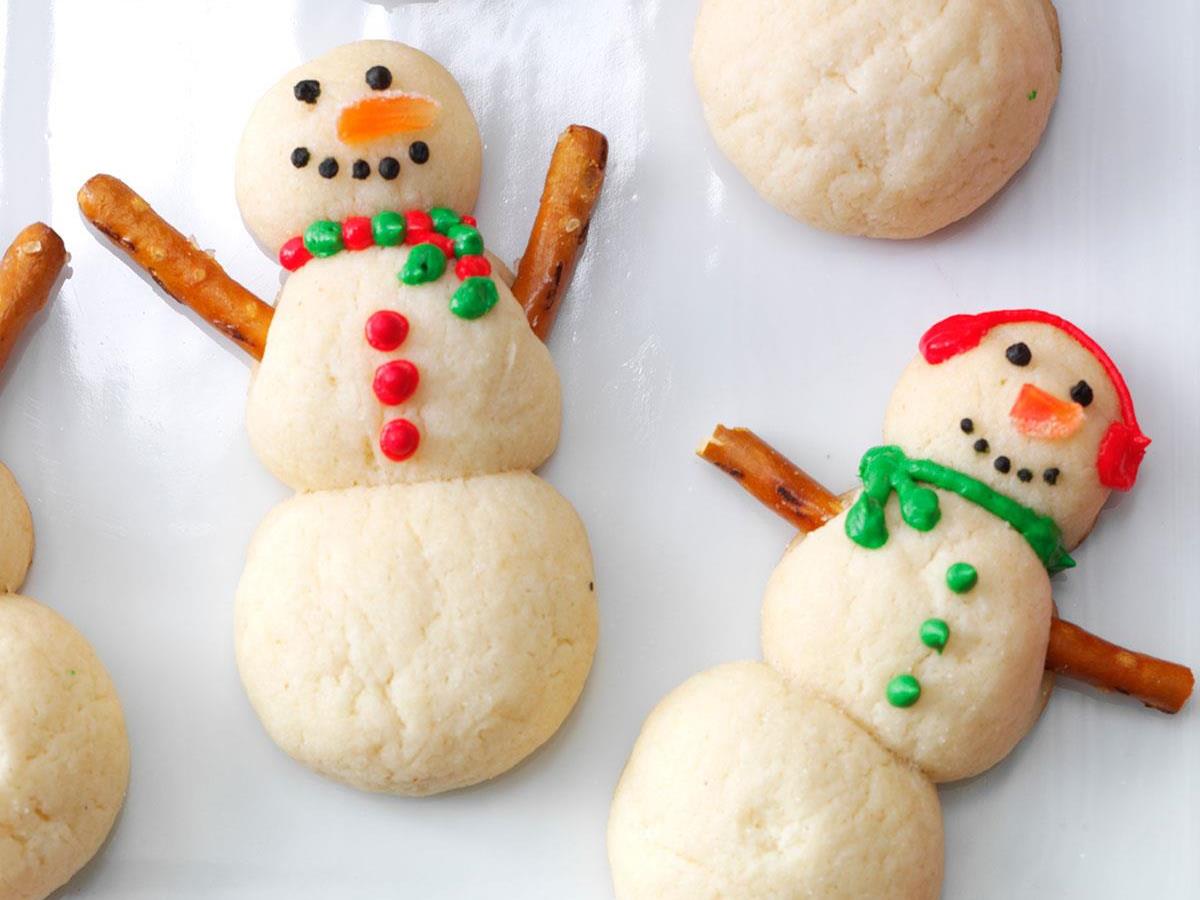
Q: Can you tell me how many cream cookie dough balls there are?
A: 9